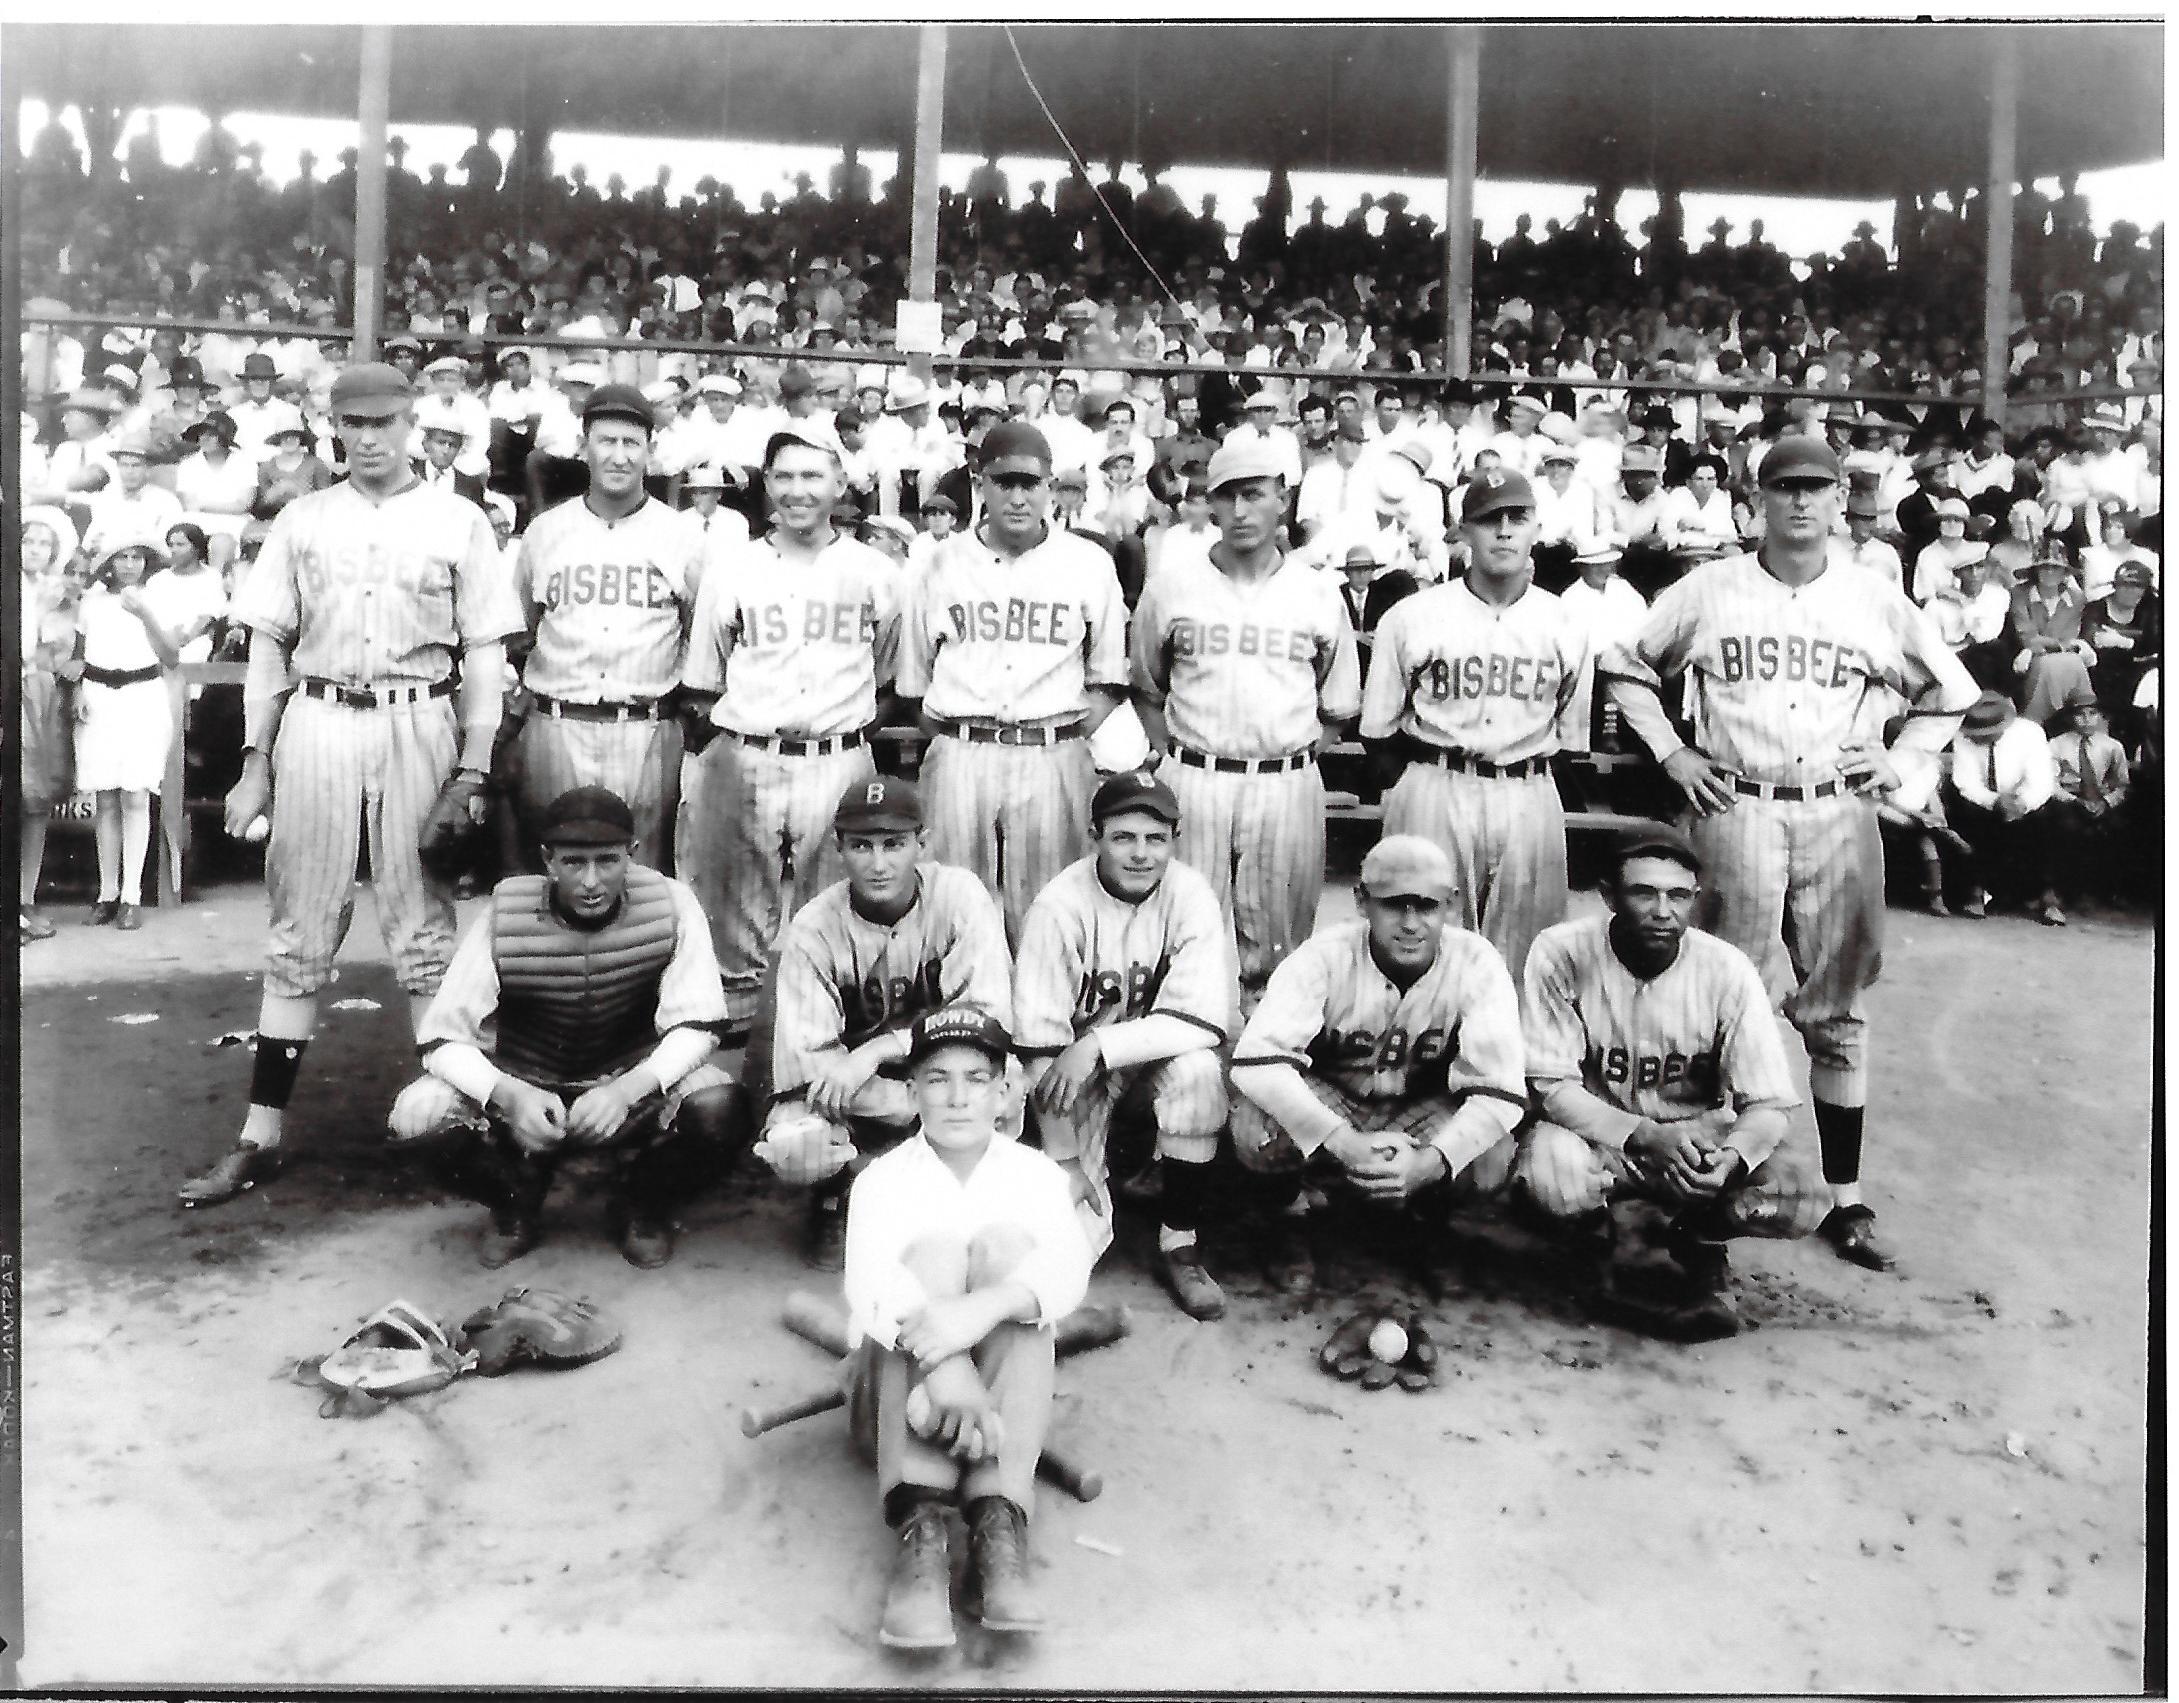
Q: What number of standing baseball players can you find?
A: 7